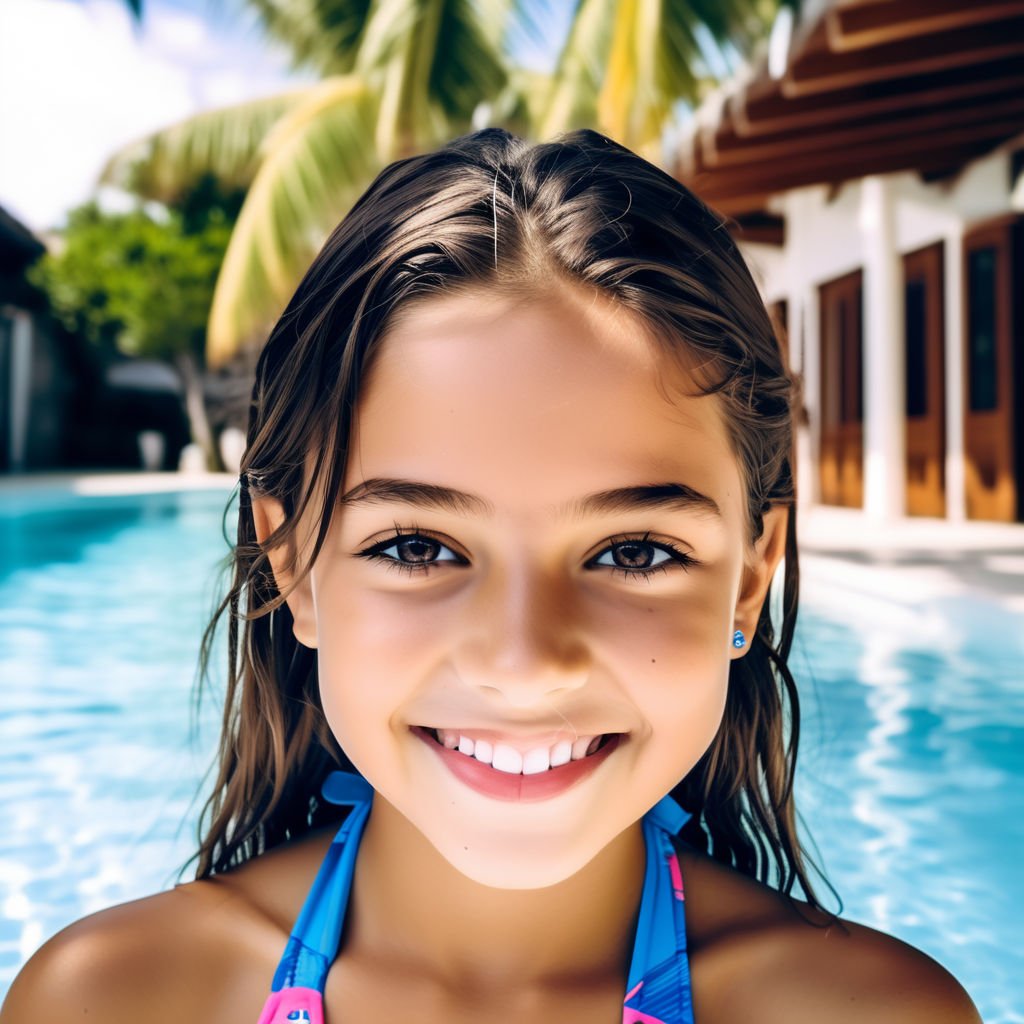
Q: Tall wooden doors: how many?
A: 3